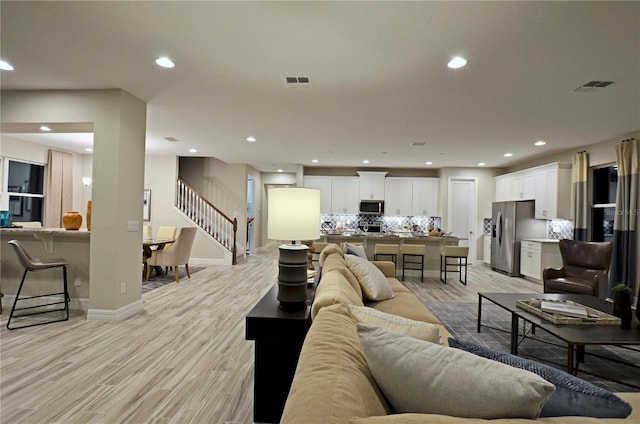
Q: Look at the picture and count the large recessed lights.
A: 3